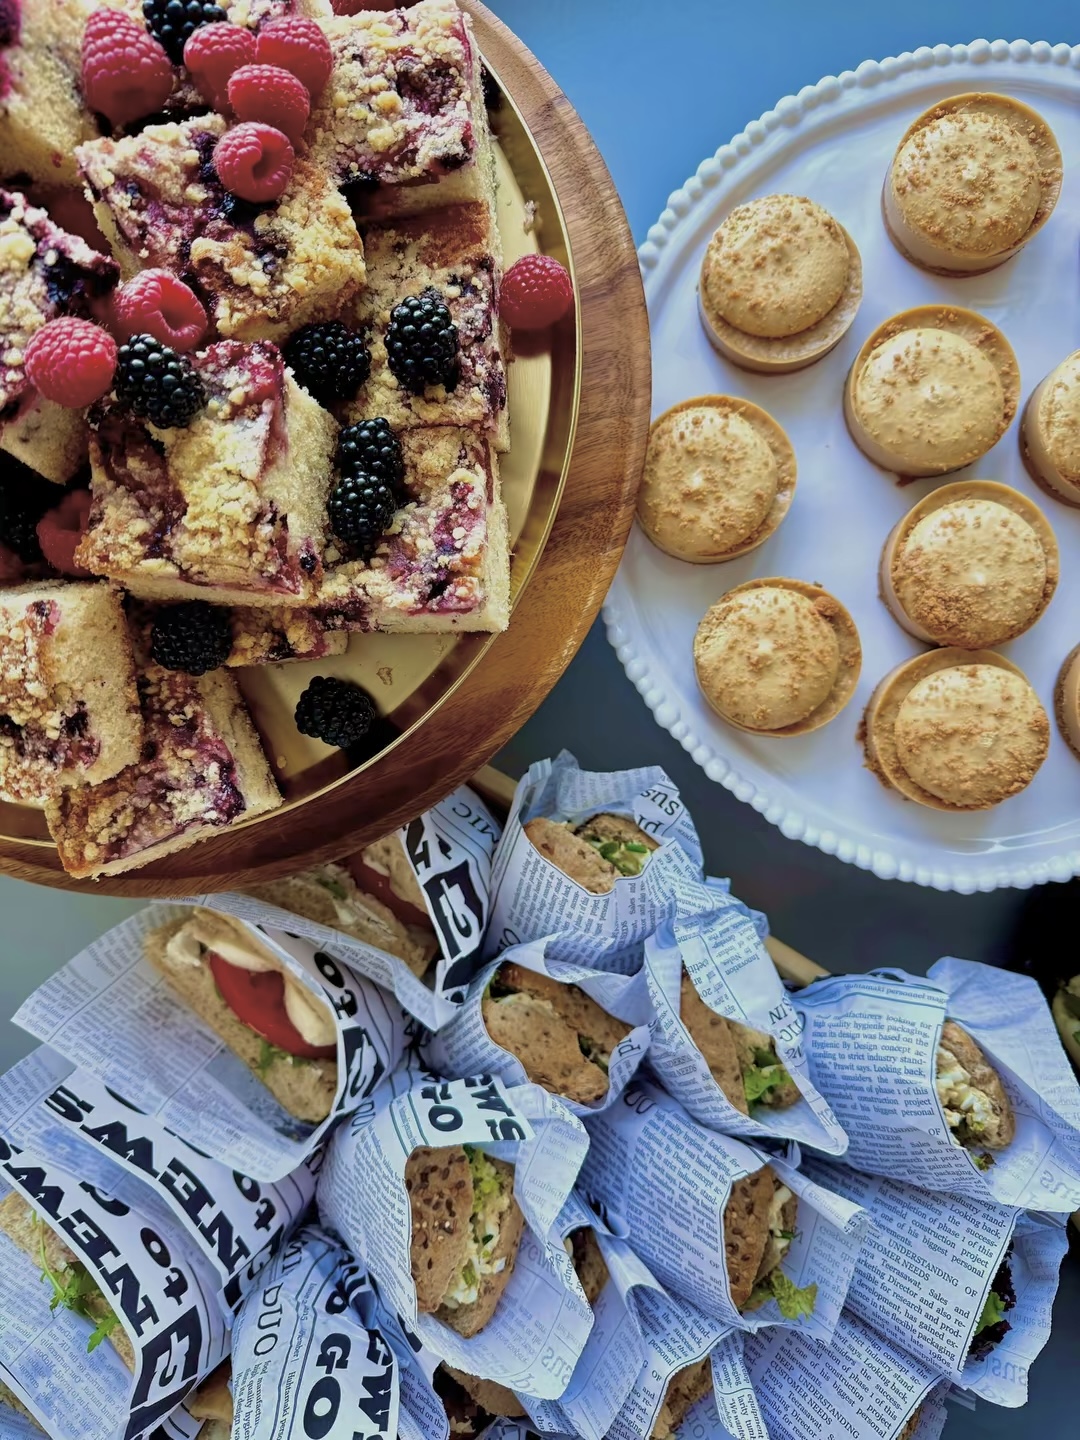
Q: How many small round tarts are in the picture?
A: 9